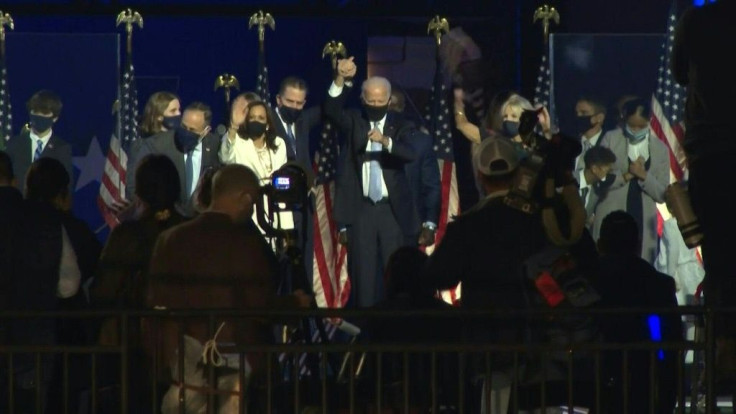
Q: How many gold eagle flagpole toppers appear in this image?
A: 7